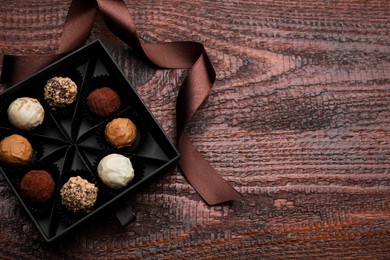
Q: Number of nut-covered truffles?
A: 2